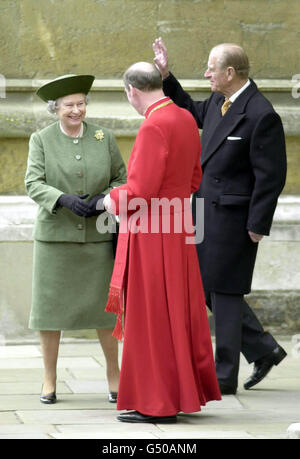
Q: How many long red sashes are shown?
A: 1